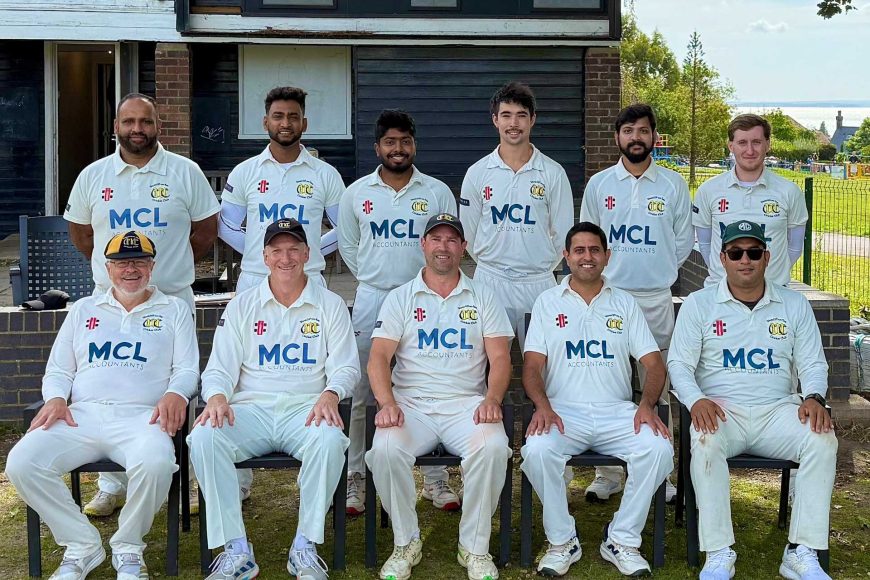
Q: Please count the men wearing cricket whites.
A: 11